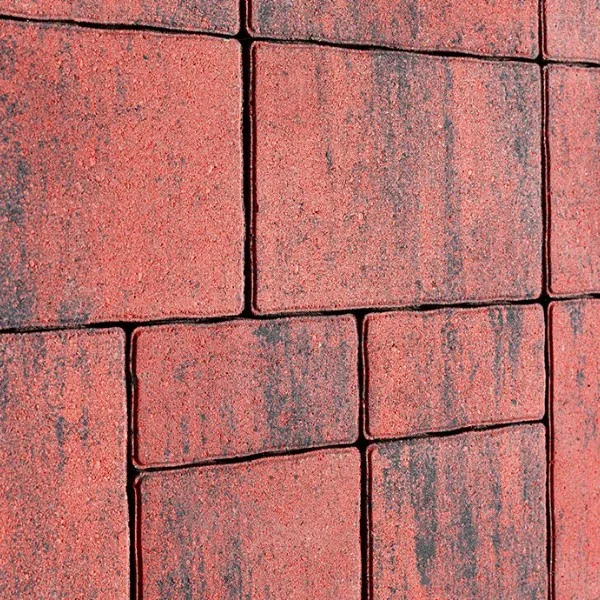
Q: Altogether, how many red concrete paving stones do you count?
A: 12